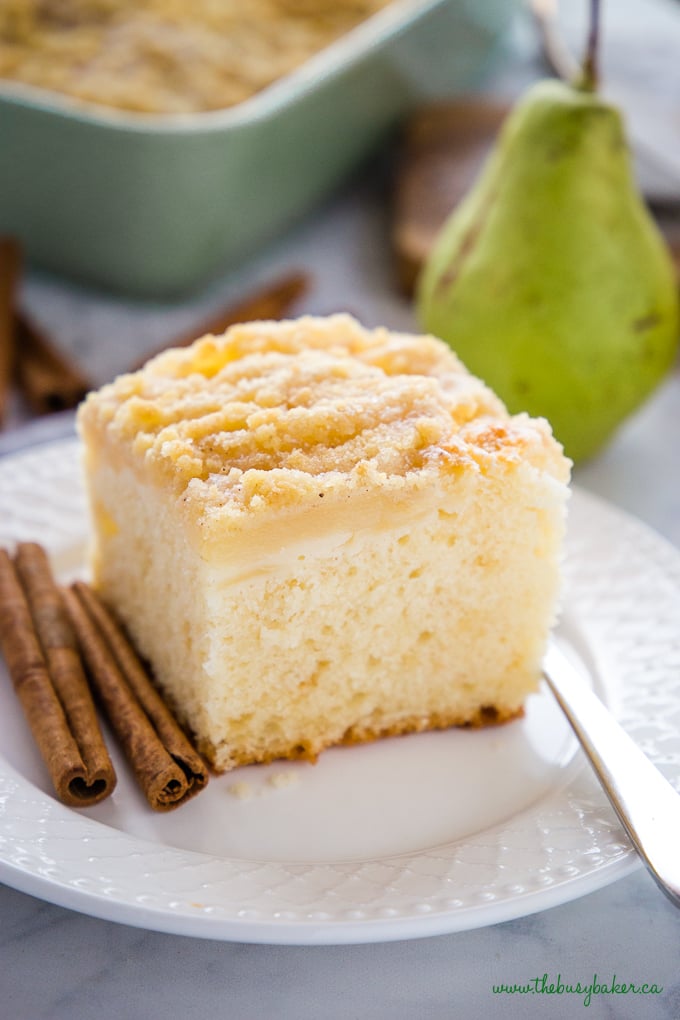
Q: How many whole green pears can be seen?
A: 1